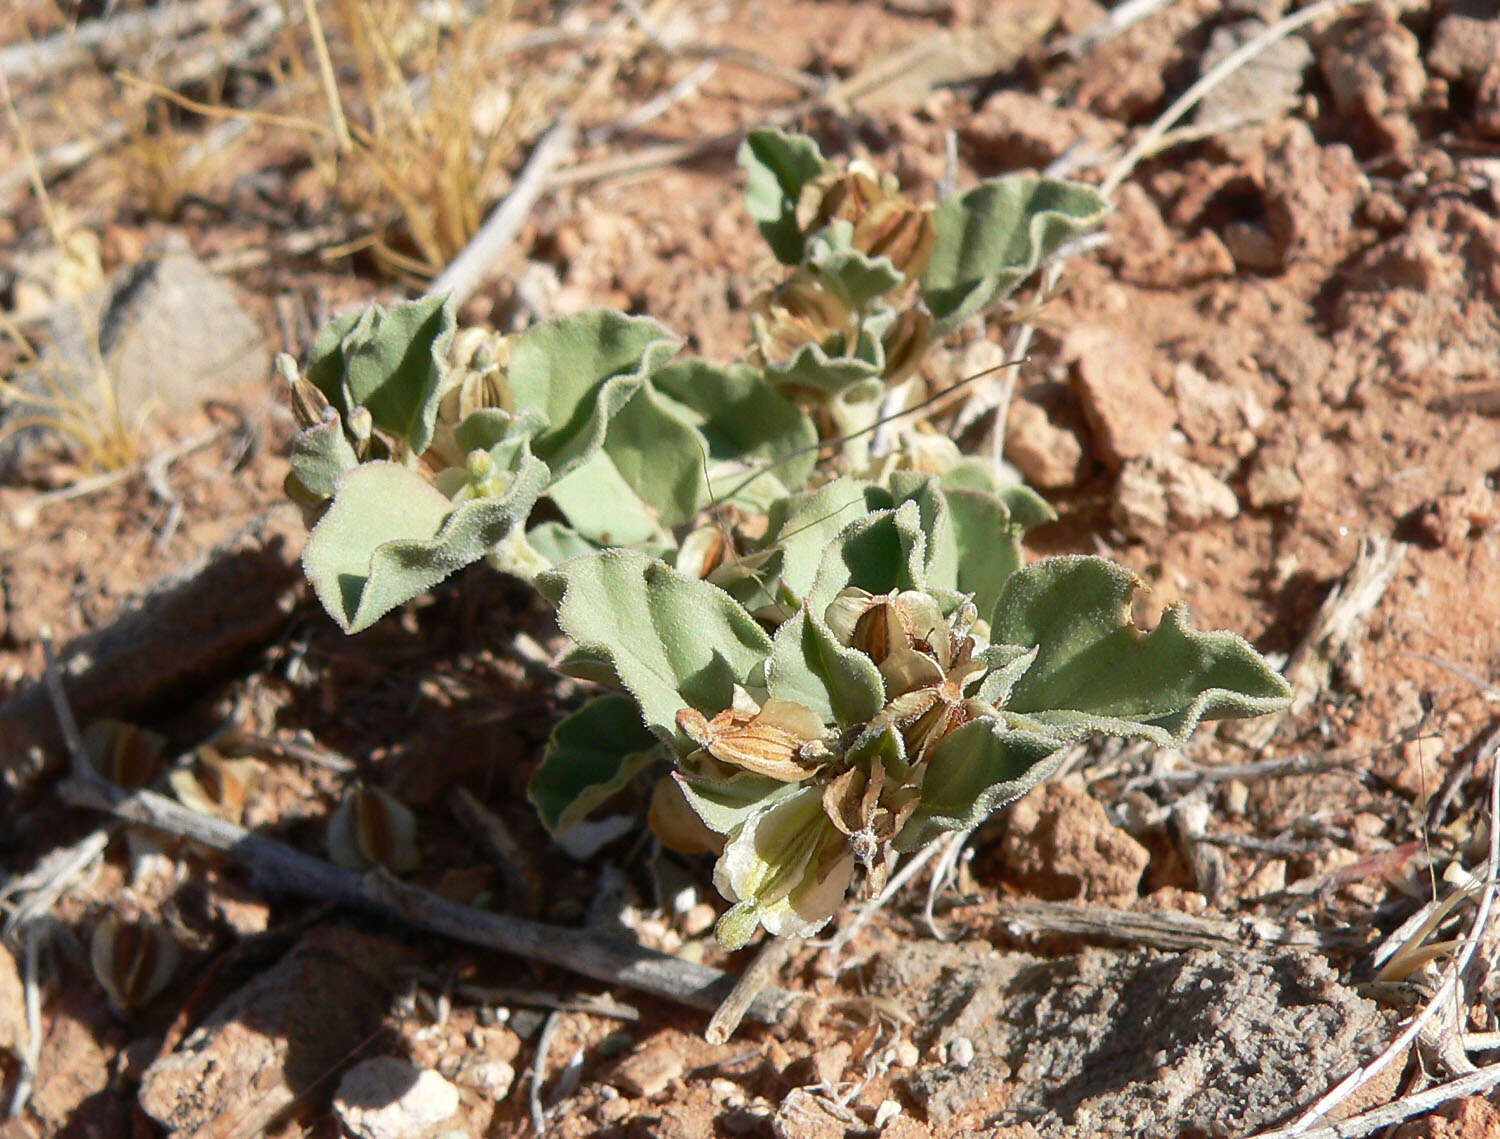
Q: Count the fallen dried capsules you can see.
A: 4